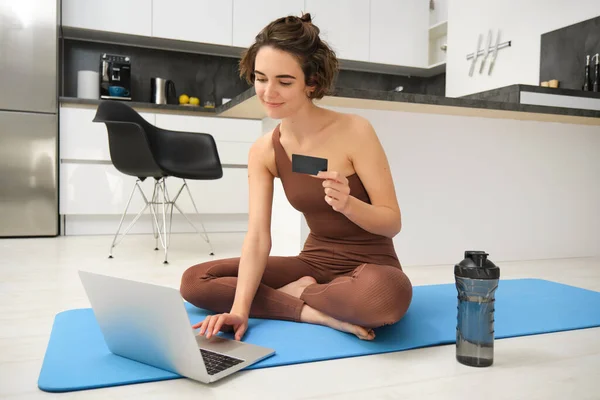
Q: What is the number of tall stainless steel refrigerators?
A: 1